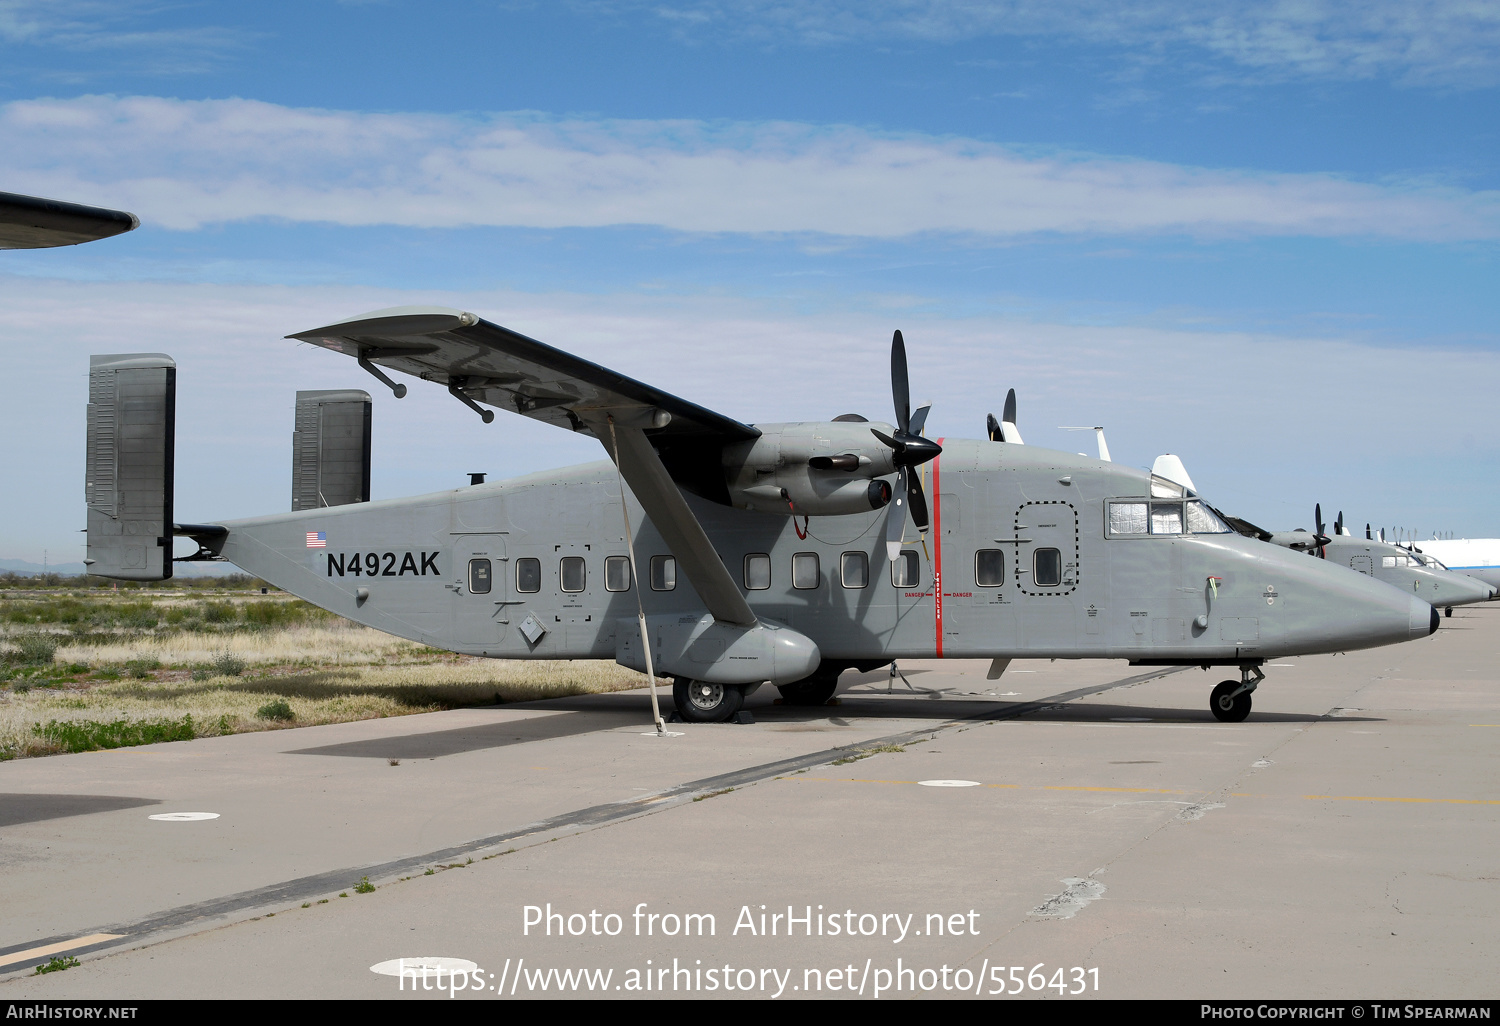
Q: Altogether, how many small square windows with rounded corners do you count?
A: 11